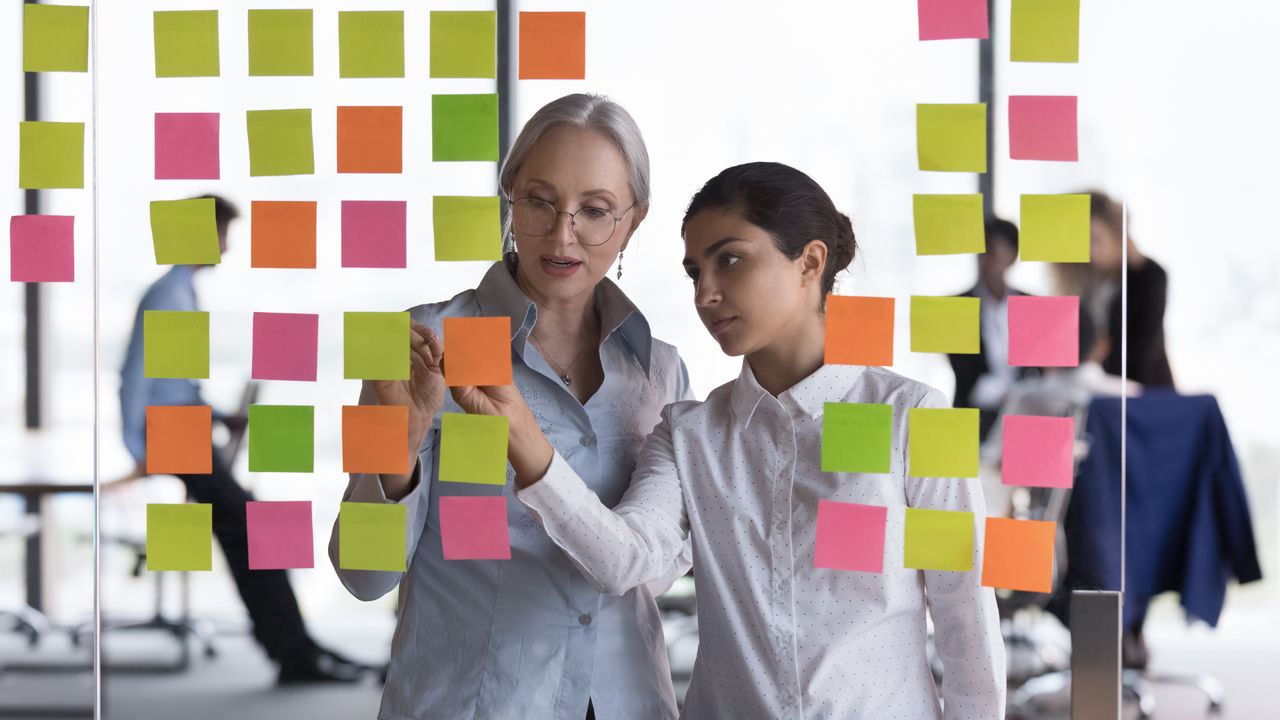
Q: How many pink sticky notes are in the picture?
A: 11